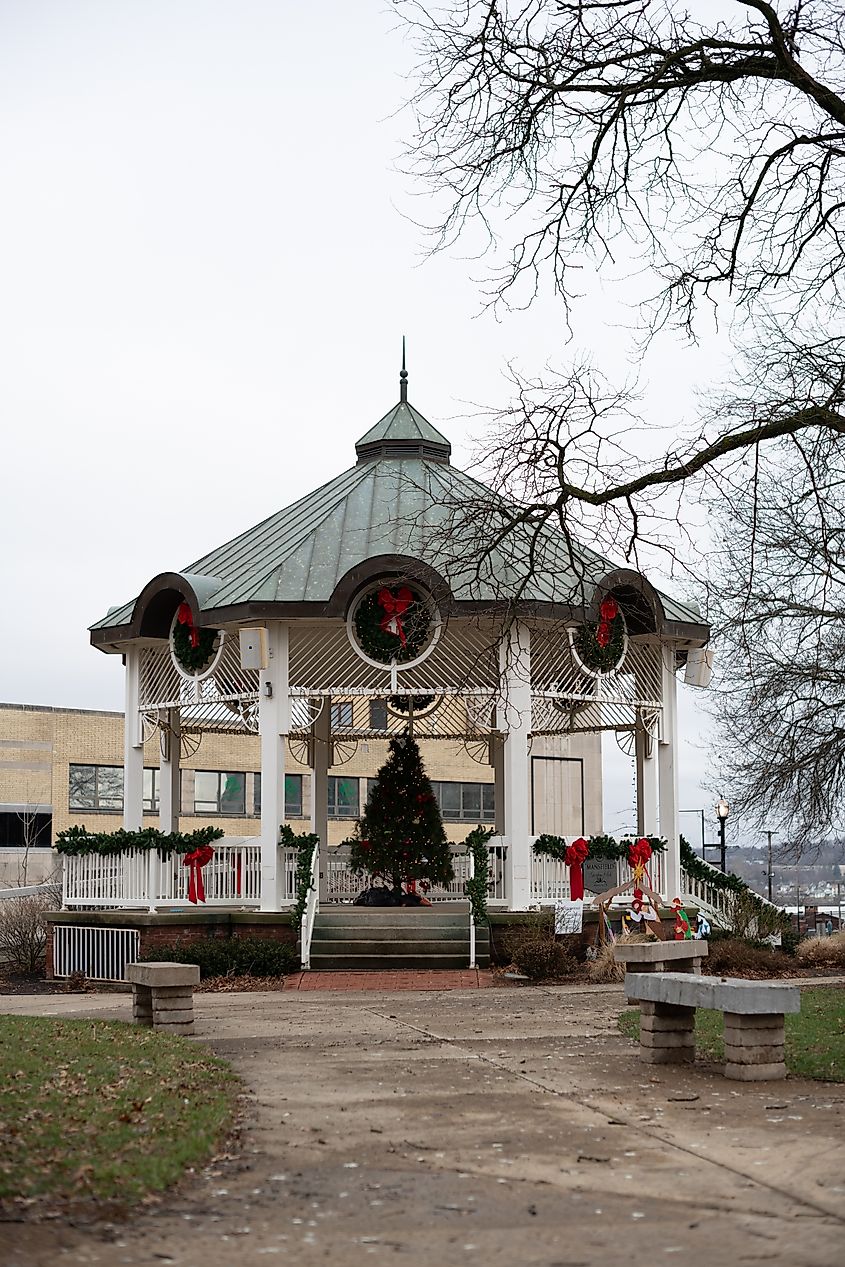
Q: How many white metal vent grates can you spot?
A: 1